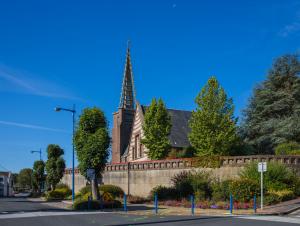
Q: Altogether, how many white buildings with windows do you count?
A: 1